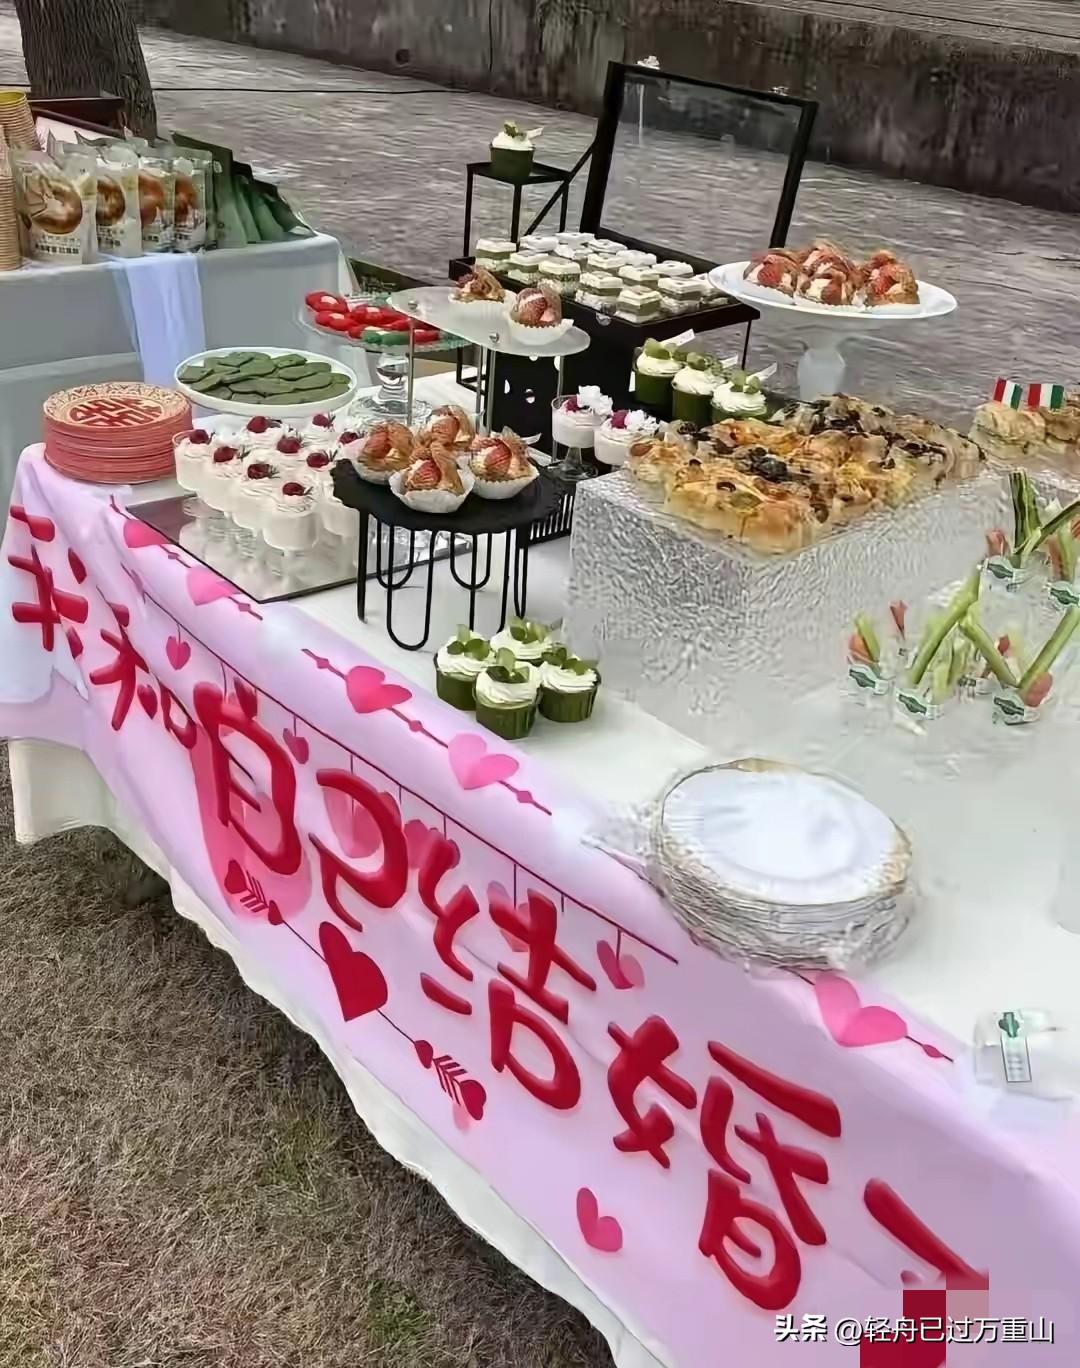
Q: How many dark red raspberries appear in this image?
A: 11